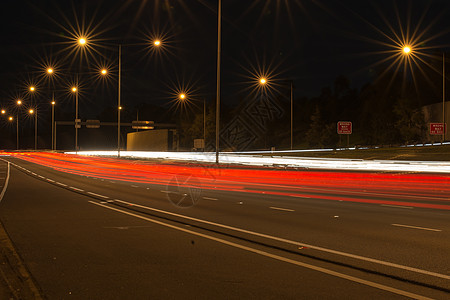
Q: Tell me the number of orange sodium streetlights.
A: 15